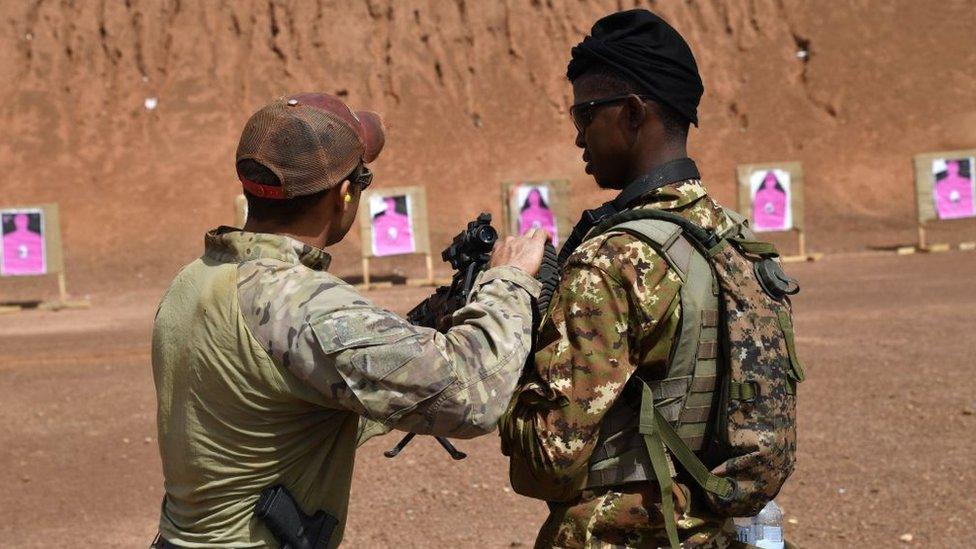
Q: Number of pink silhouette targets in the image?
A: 5